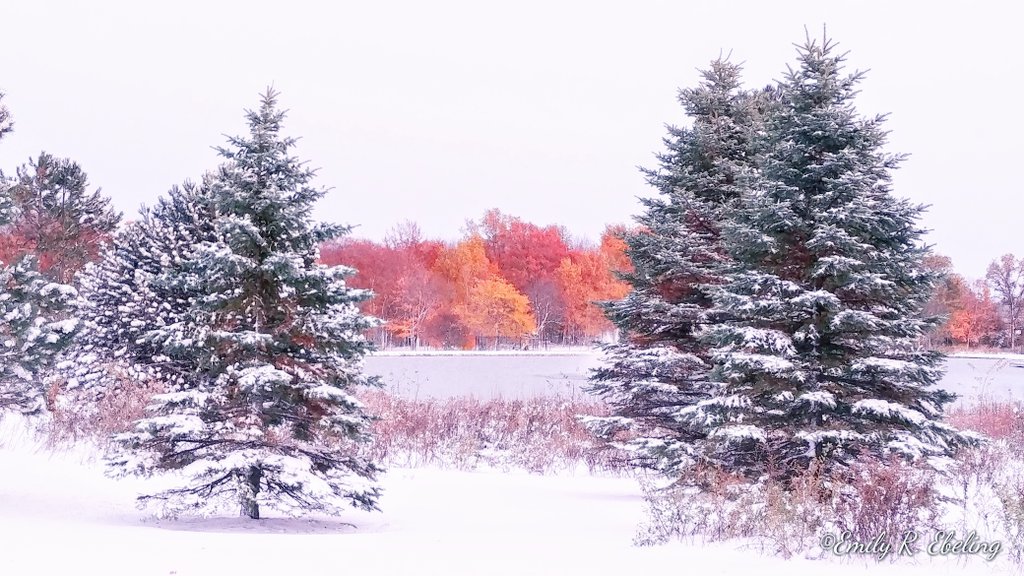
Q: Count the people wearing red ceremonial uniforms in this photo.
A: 0